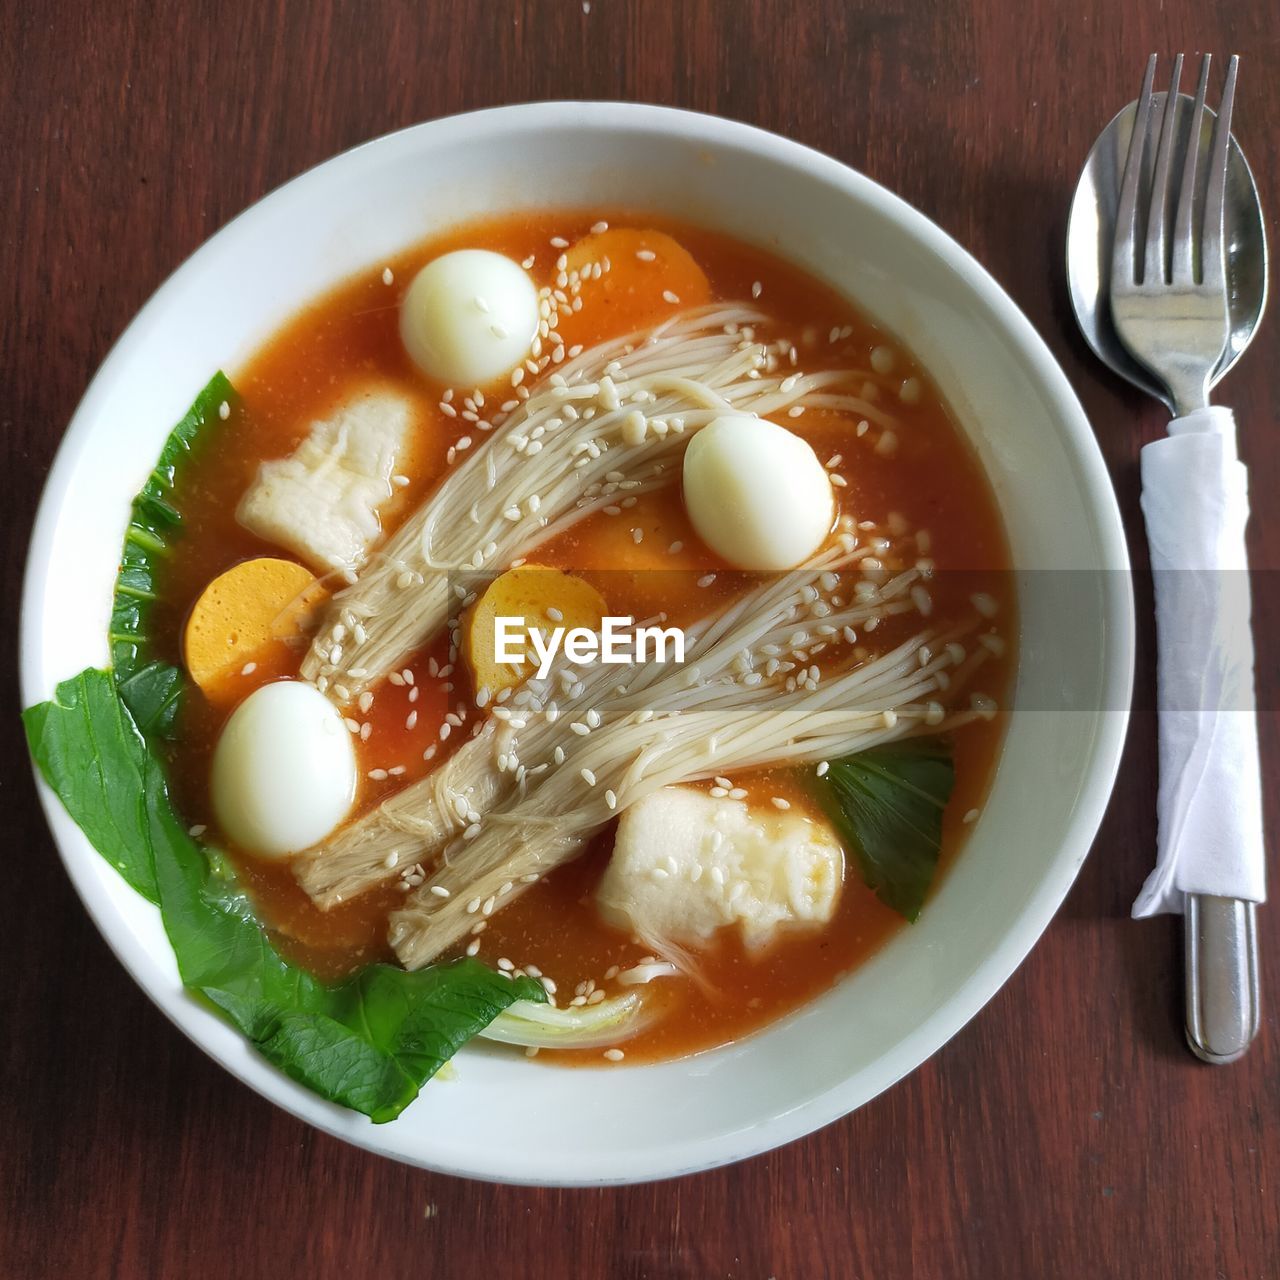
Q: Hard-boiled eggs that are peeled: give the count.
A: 3